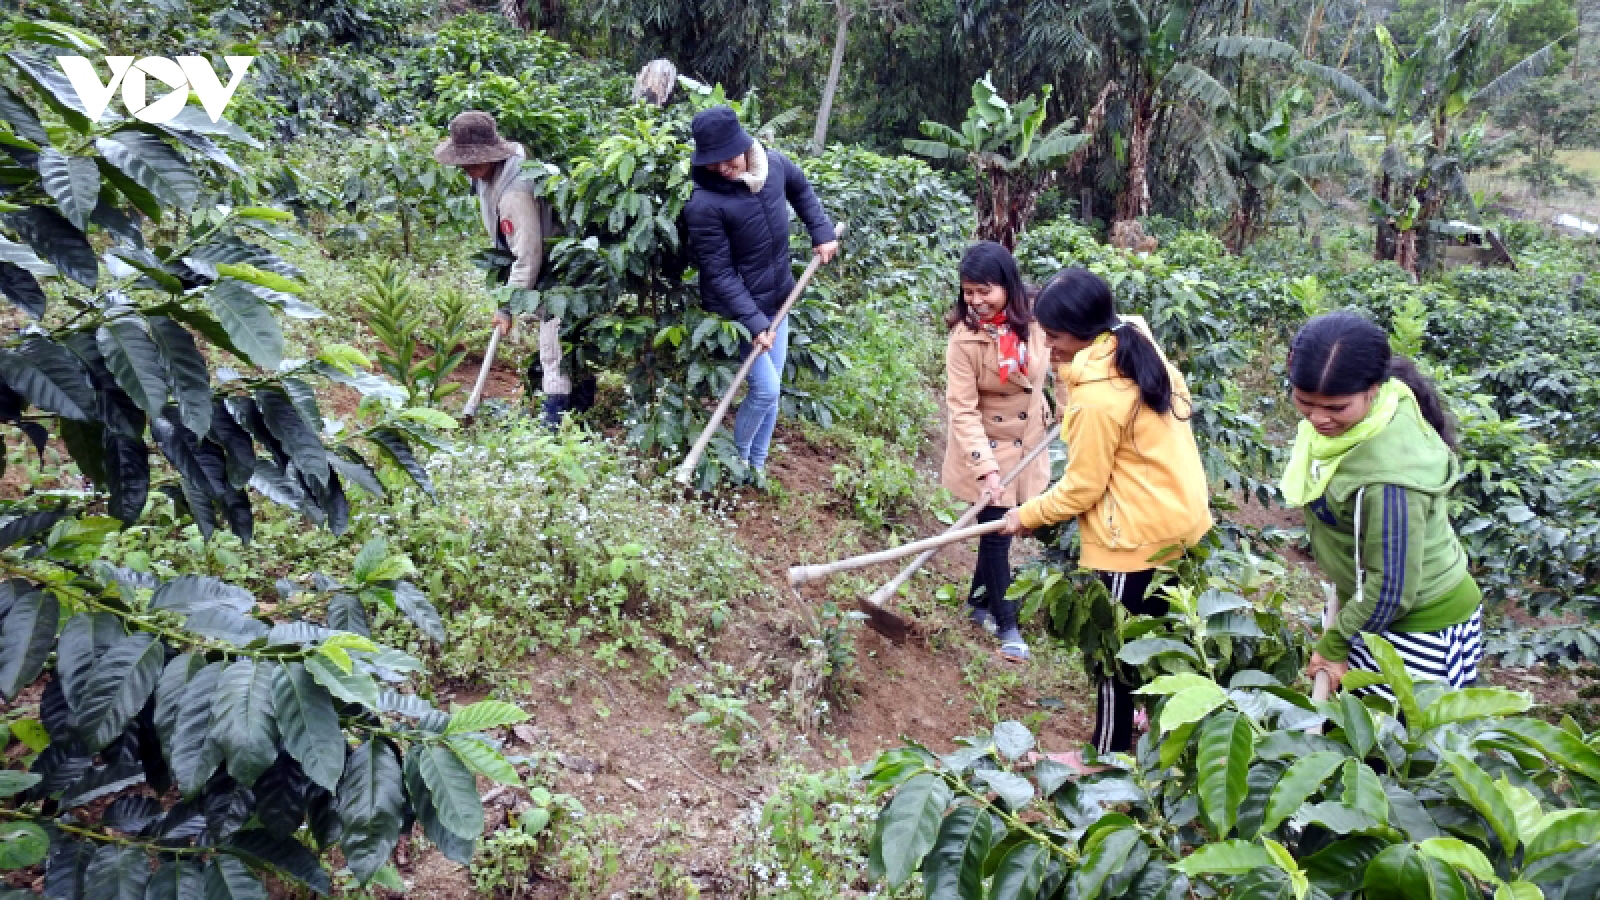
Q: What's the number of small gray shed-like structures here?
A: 1